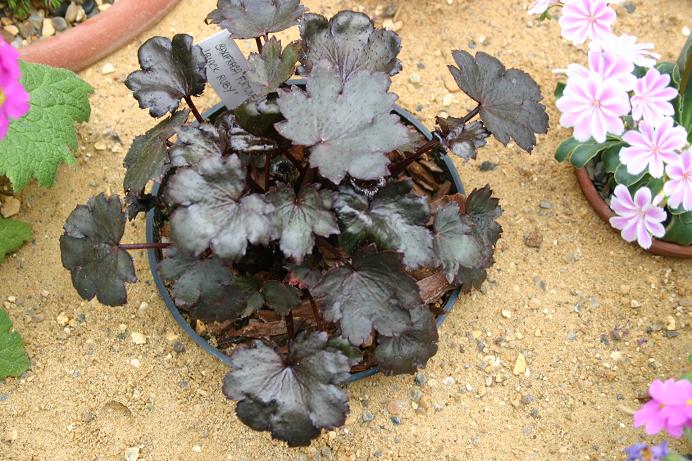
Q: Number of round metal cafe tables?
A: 0